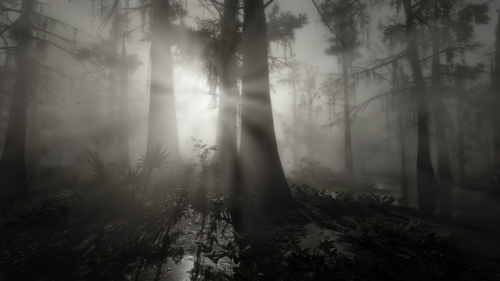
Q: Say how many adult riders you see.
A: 0